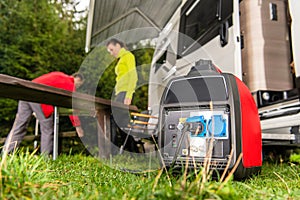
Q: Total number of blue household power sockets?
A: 2